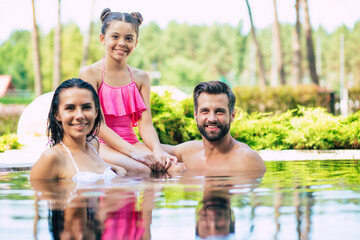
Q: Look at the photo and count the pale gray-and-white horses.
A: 0